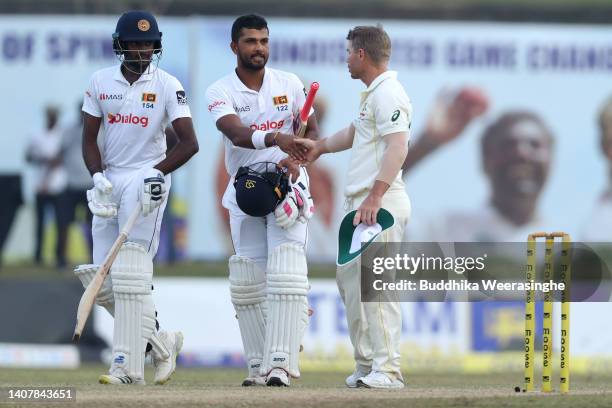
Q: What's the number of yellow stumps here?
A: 3